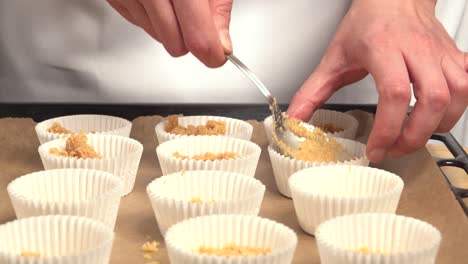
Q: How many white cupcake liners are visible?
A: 12